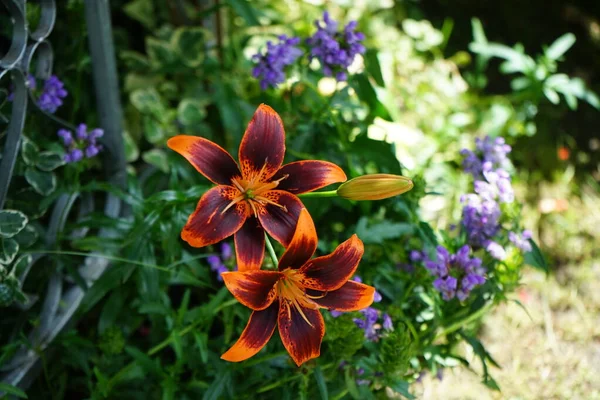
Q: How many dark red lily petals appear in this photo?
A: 12